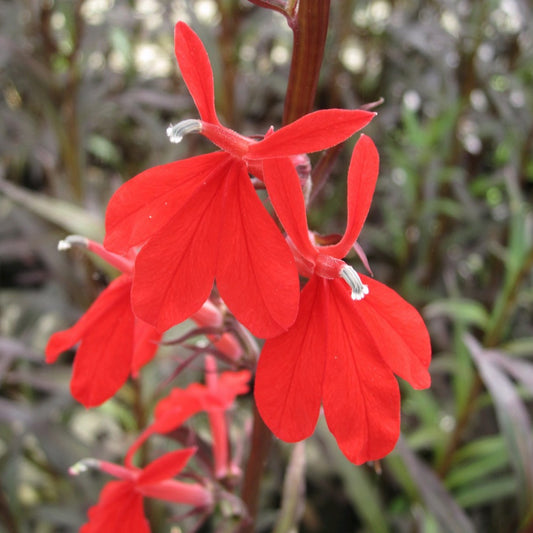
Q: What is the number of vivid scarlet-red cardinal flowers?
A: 5